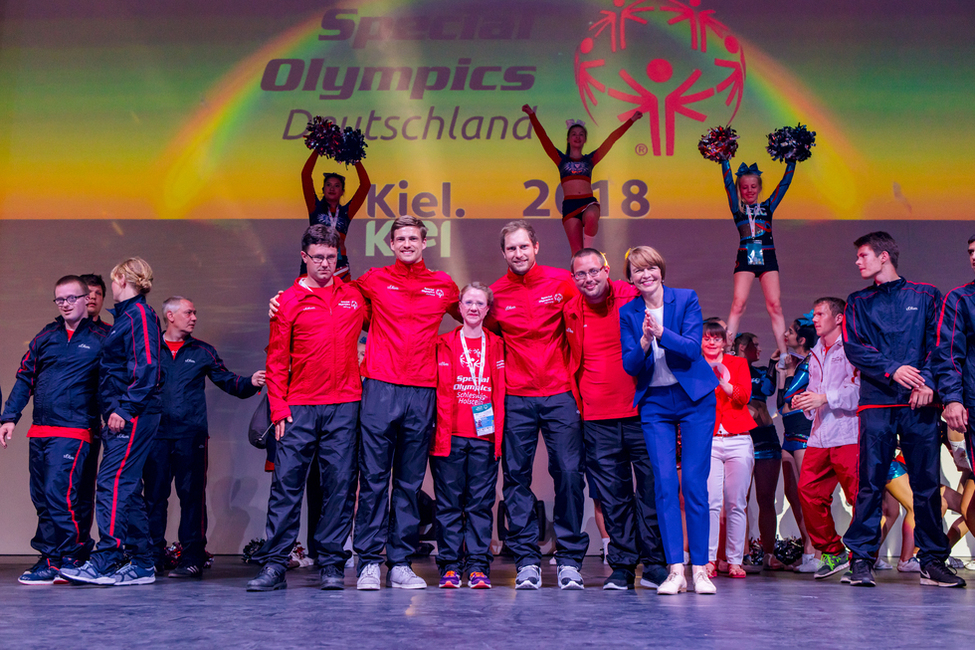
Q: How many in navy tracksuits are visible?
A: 6